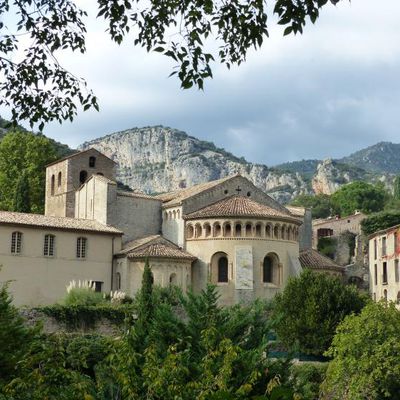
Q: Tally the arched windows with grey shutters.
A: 3